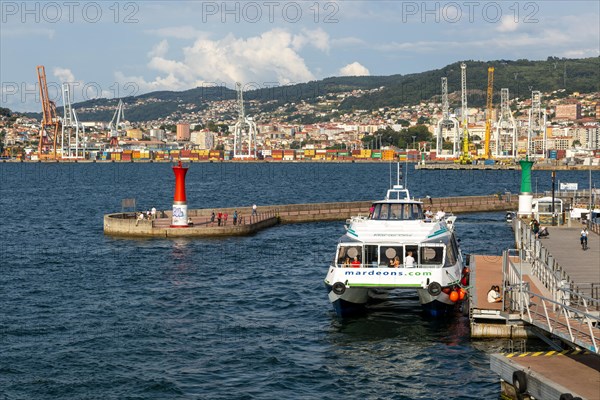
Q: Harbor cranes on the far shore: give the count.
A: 9